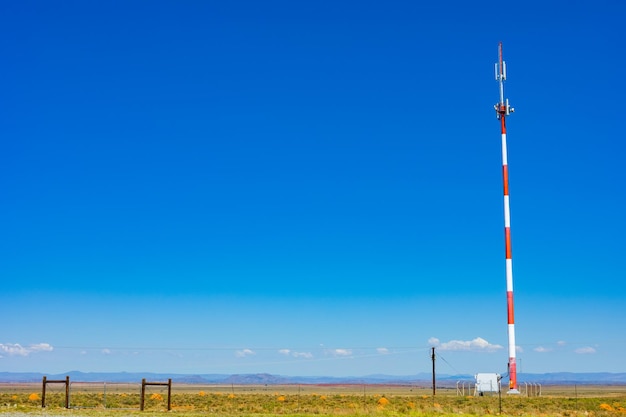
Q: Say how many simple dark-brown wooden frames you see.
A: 2